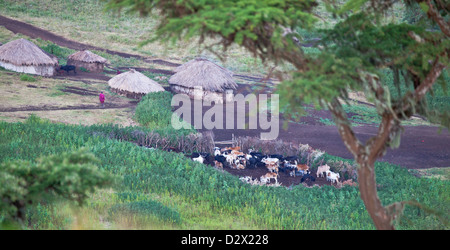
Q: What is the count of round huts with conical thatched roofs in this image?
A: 4